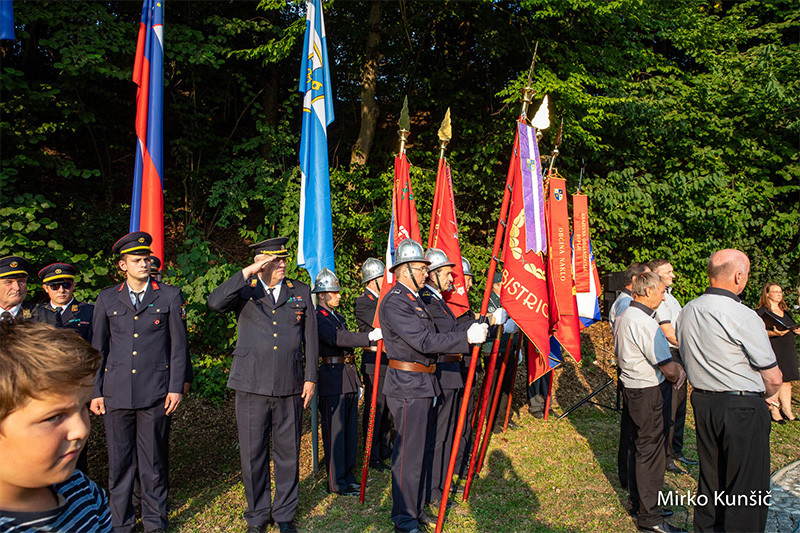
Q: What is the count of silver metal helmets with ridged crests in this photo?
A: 5